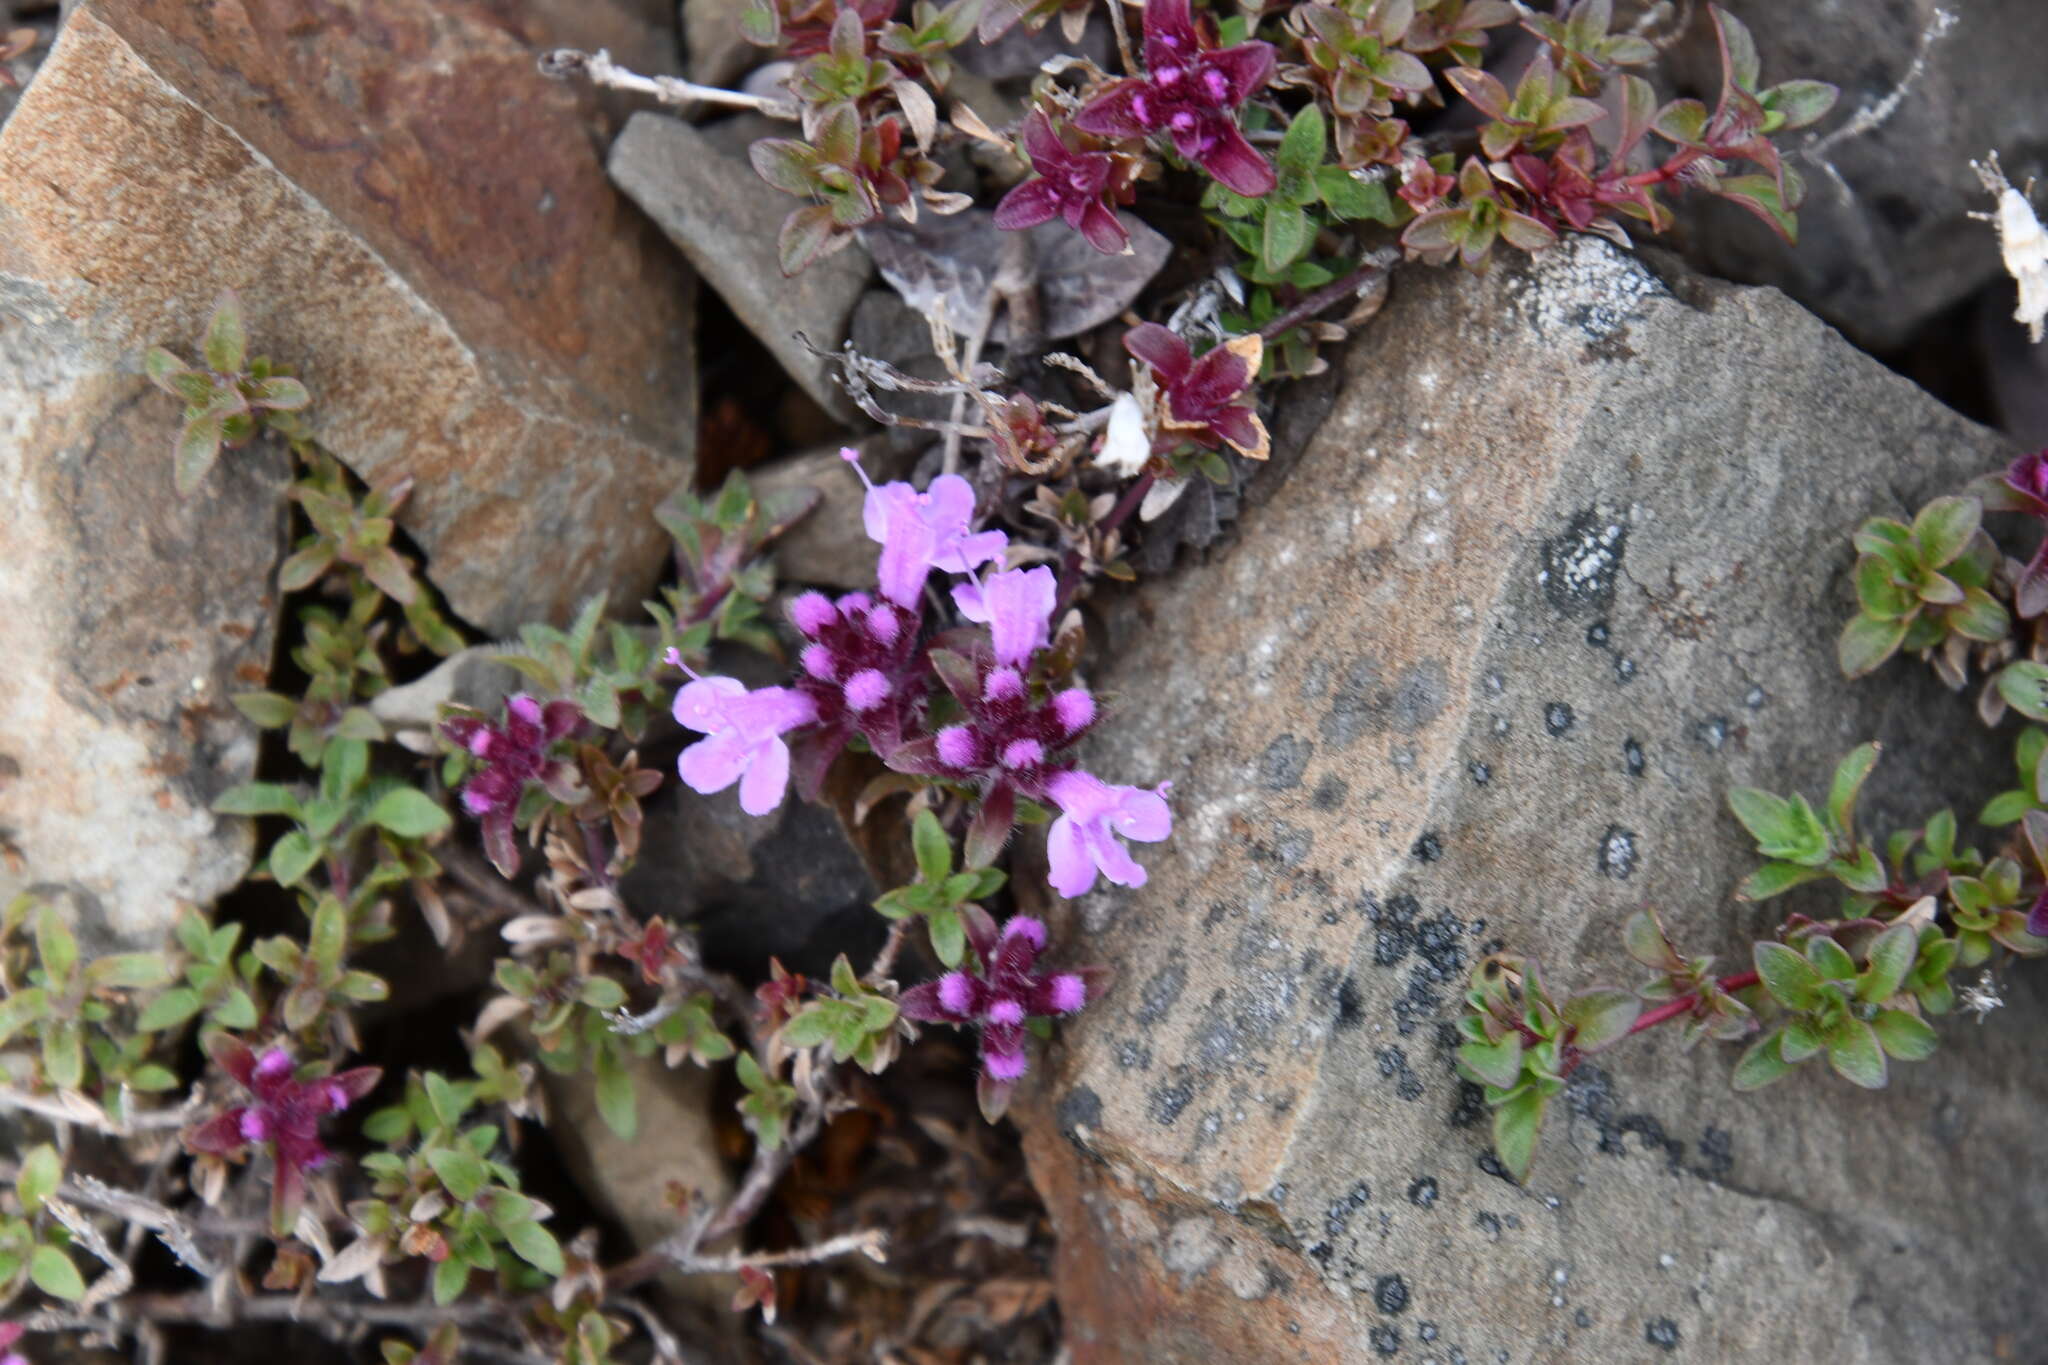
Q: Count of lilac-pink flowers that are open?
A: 4